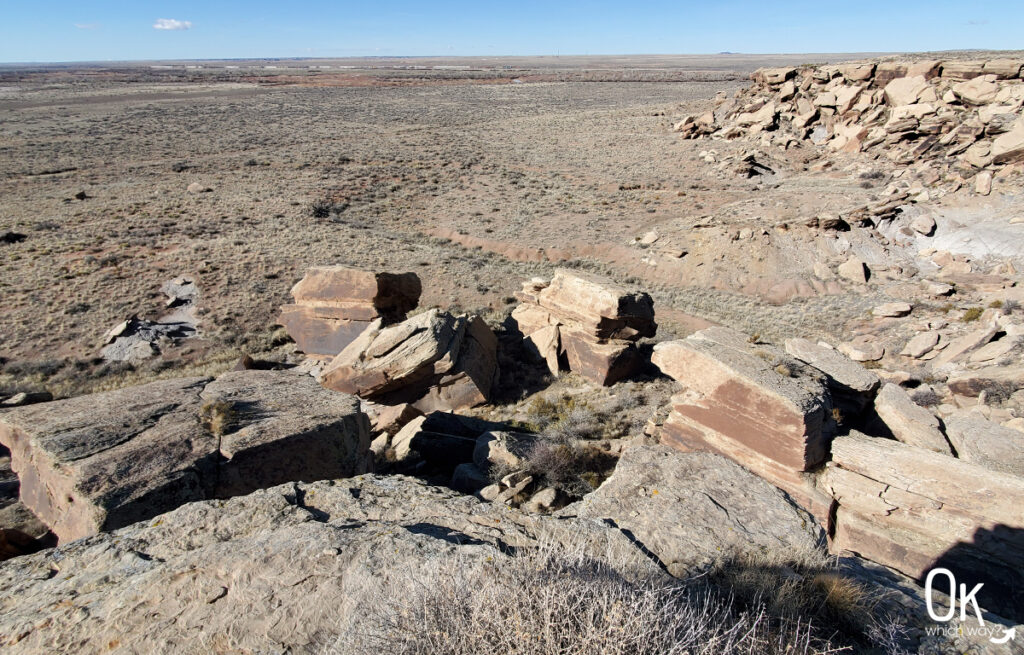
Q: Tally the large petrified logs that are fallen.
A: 0